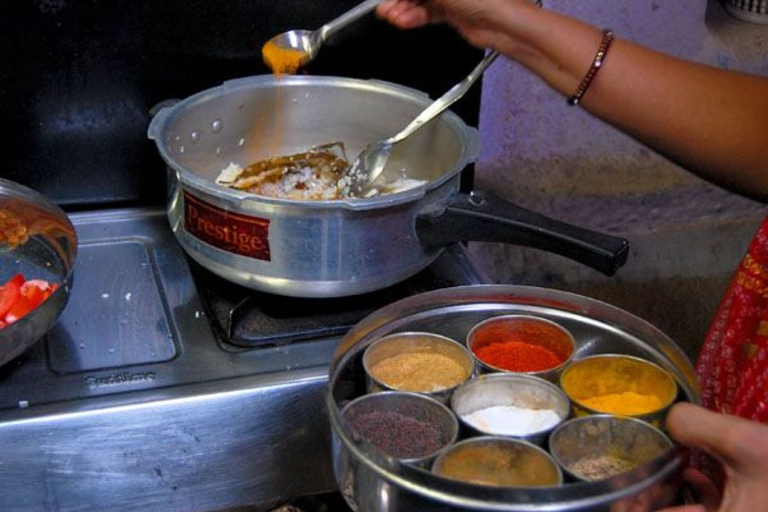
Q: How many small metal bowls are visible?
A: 7